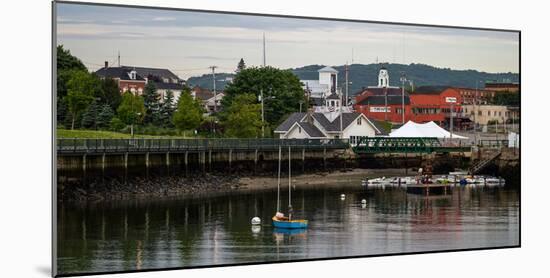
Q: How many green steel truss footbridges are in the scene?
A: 1